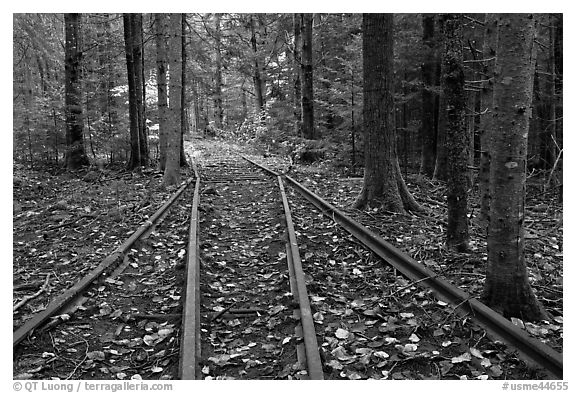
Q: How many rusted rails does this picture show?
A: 4